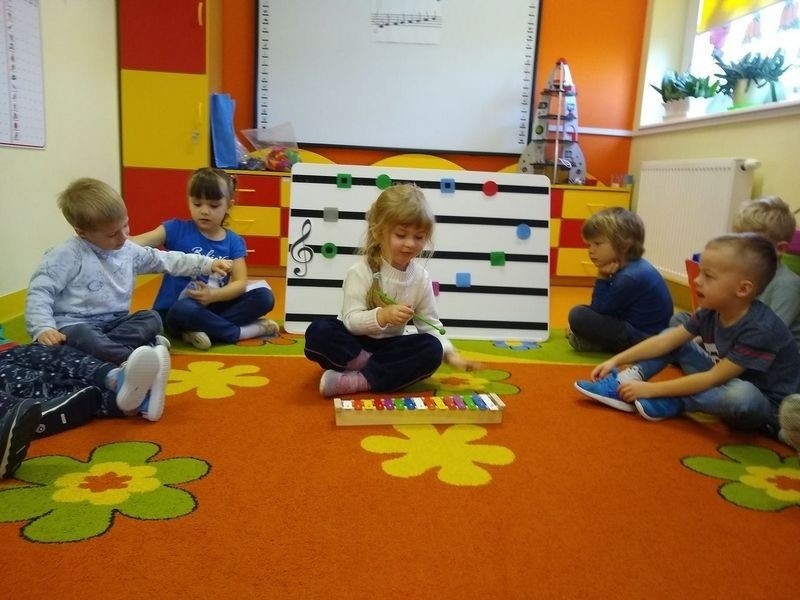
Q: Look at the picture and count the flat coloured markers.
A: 10